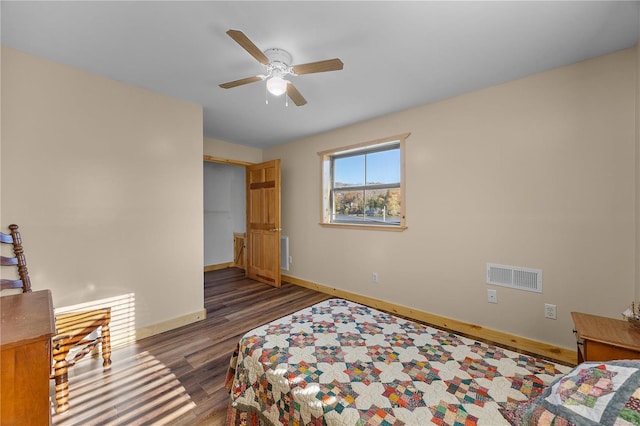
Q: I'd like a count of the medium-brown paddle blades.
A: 4